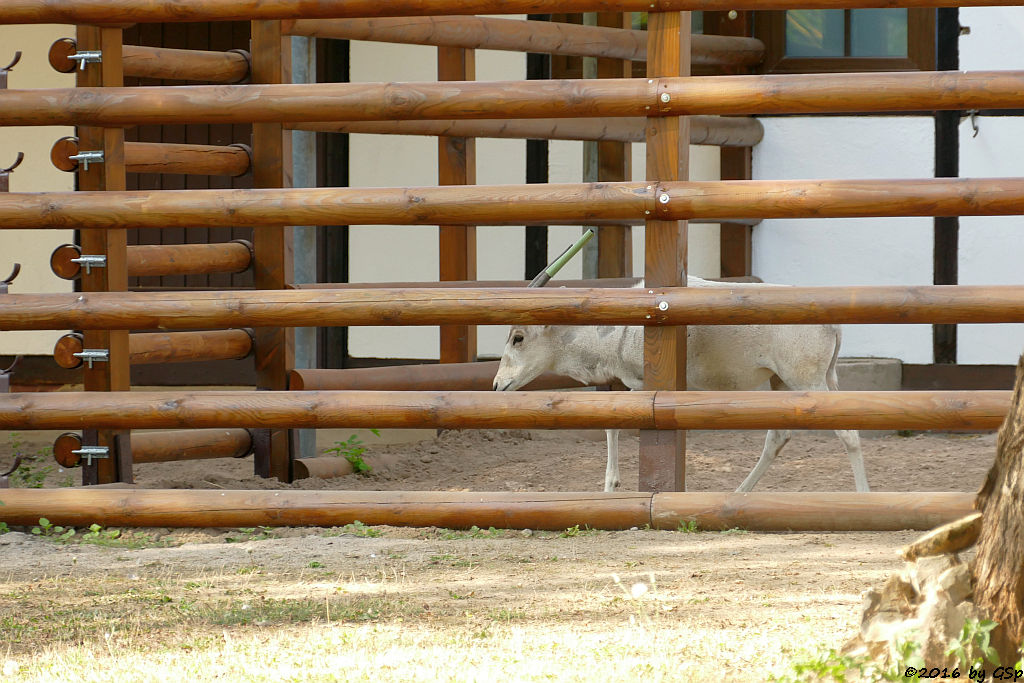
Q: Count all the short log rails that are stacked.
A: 5